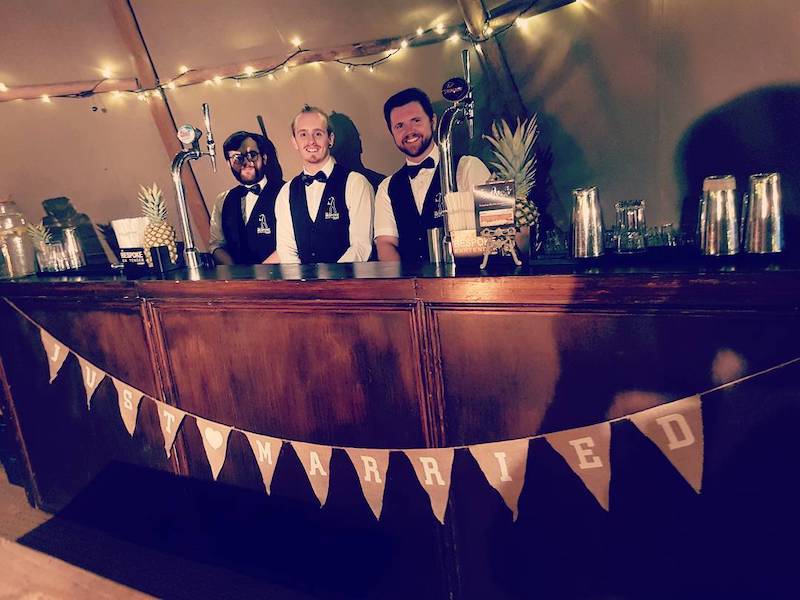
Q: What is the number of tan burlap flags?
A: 12